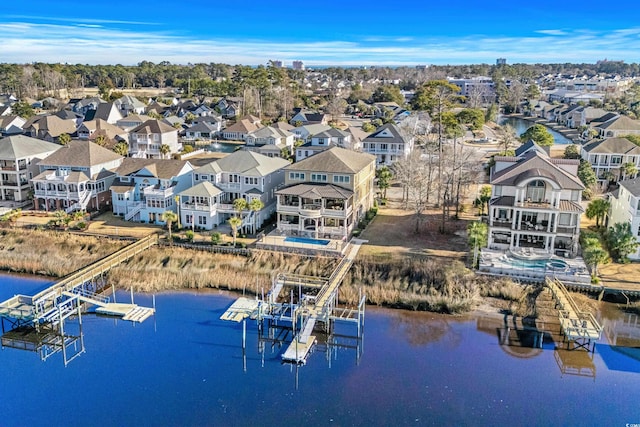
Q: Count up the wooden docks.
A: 3